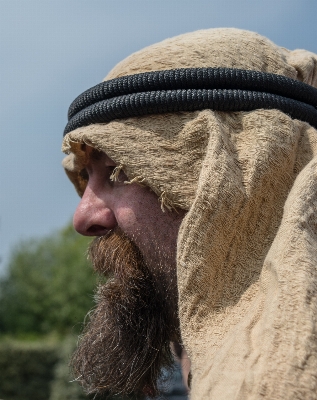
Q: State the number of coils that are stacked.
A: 2